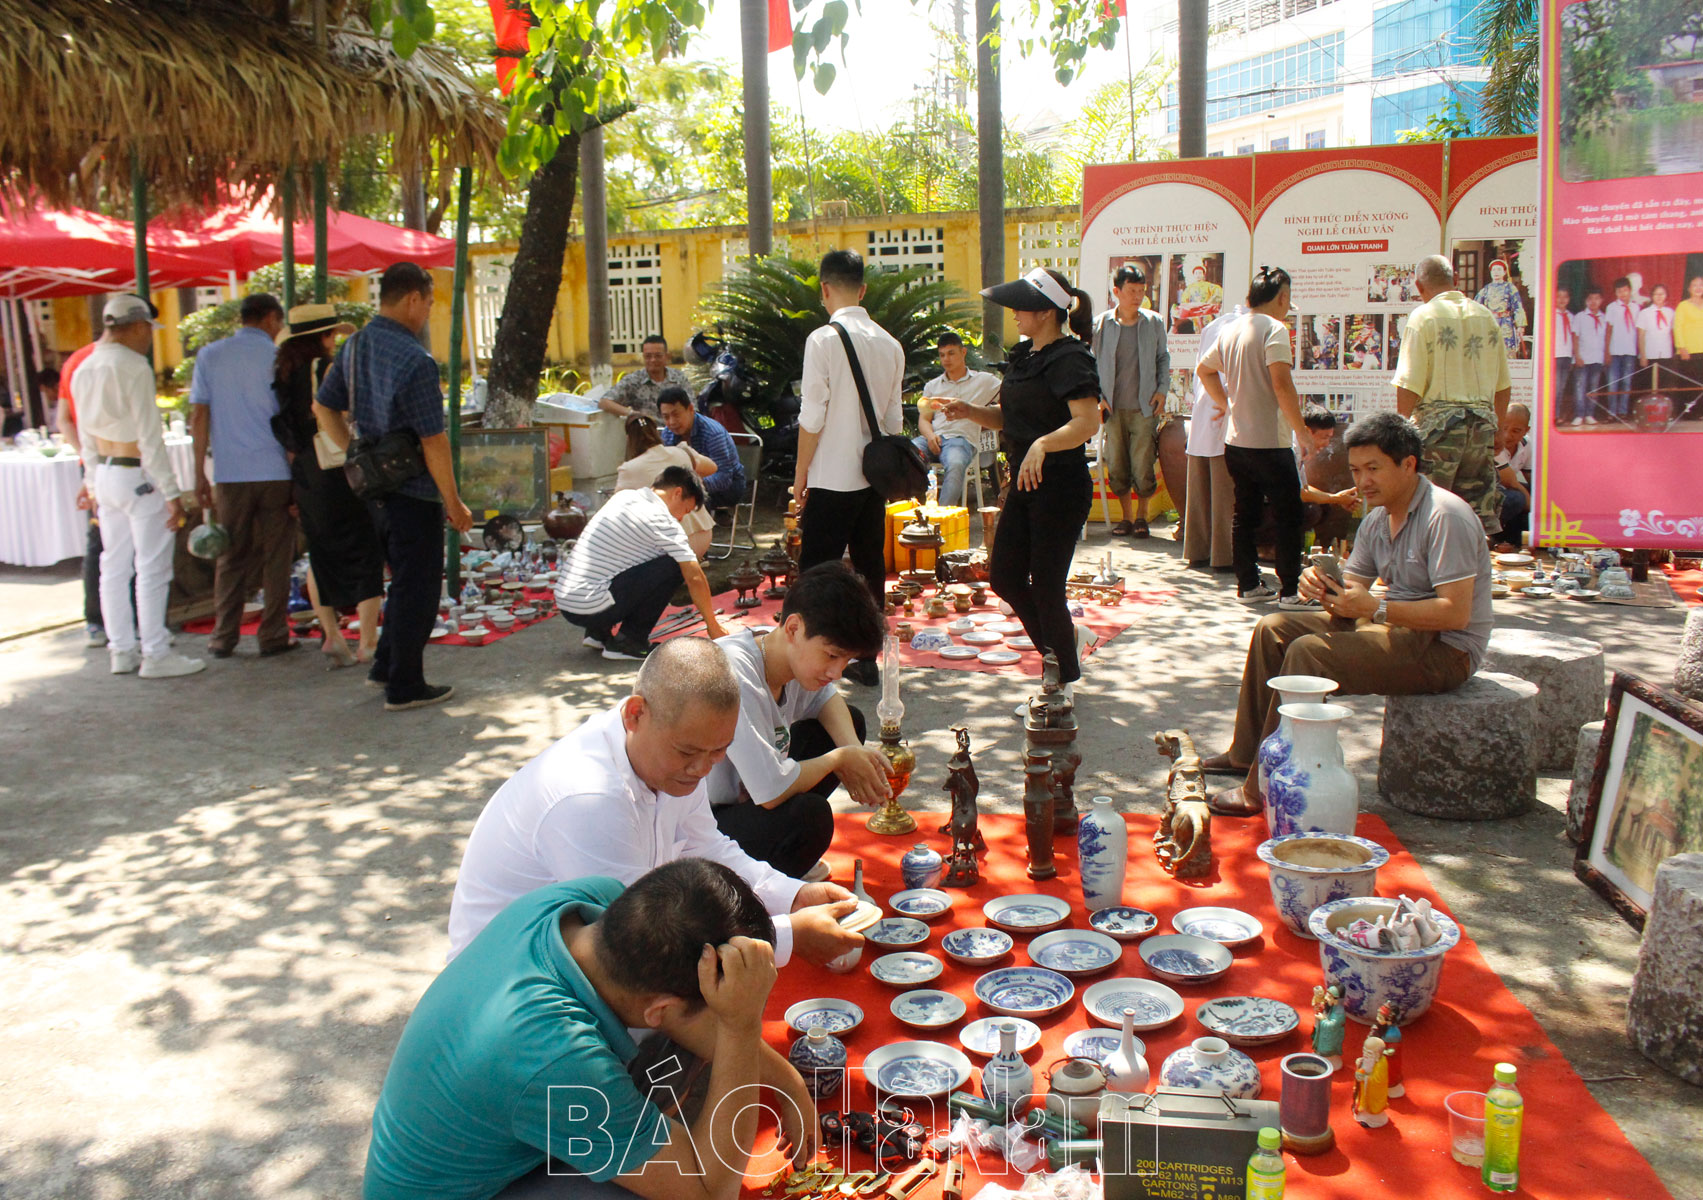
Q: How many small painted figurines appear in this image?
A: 3